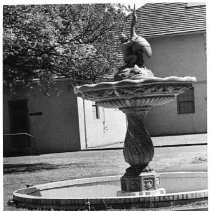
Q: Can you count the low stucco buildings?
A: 2